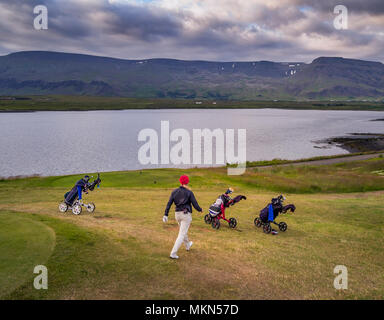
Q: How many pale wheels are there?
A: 3